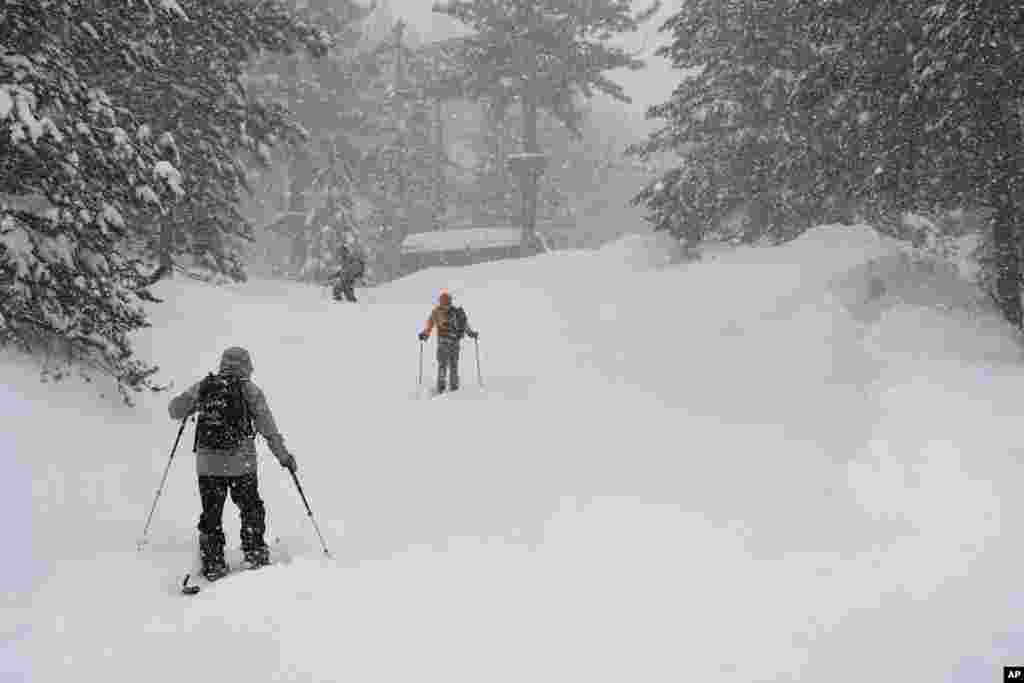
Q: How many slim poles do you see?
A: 4